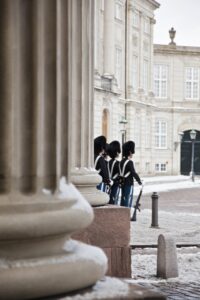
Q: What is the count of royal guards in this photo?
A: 3